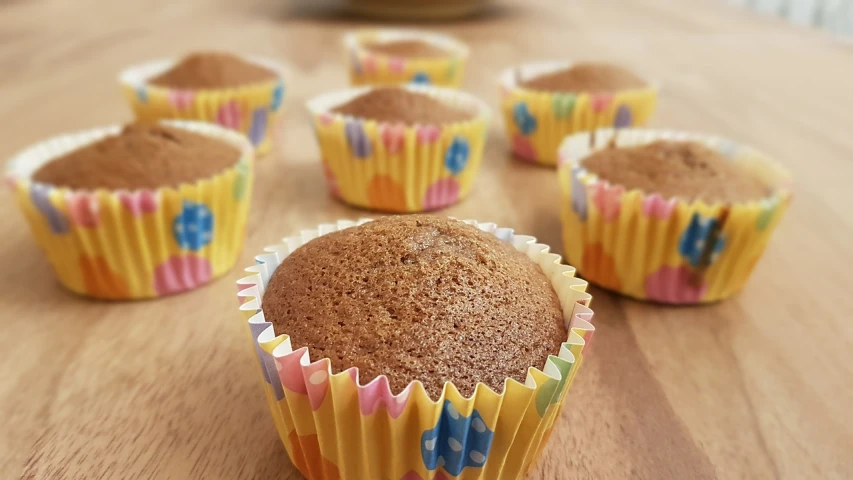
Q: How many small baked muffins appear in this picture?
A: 7